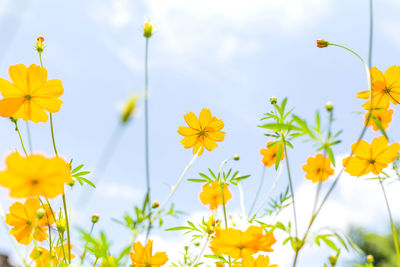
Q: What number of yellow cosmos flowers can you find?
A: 14